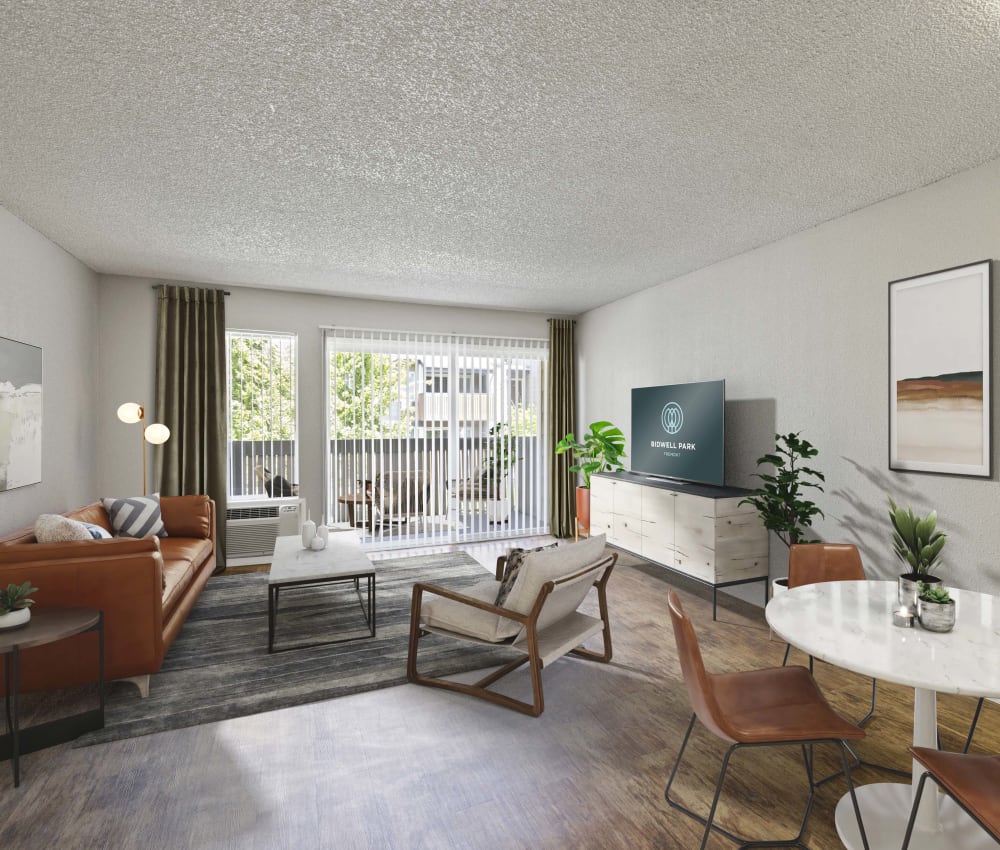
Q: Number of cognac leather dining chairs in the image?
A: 3